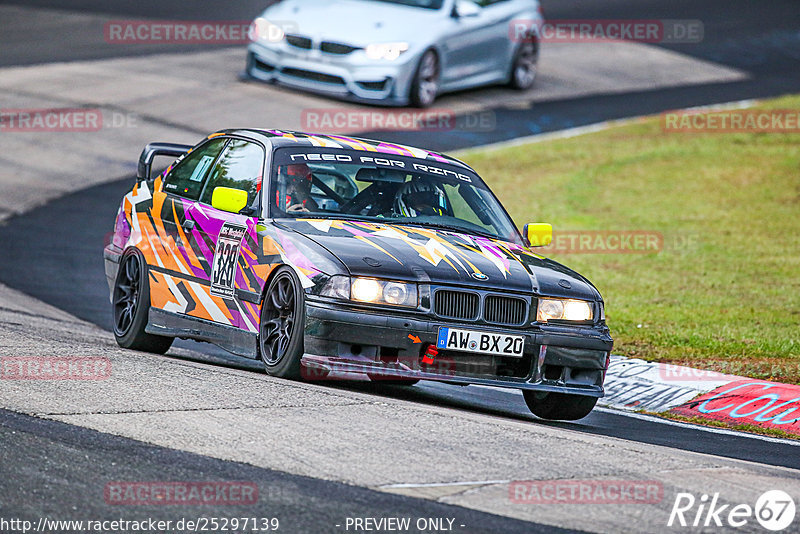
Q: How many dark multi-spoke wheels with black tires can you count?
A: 2